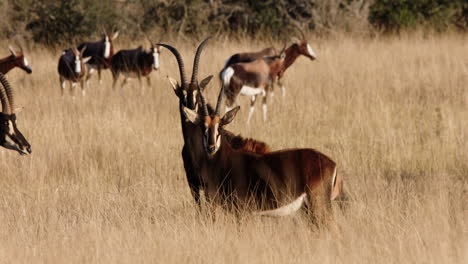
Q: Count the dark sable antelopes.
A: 3